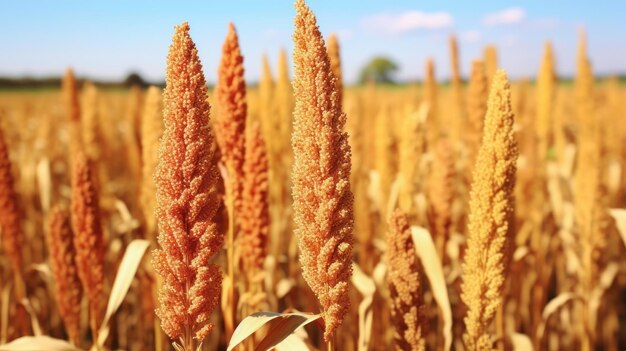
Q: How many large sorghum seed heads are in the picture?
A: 3